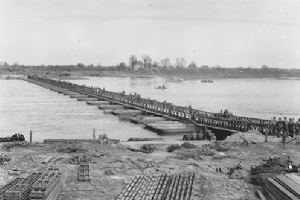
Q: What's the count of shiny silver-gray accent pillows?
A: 0